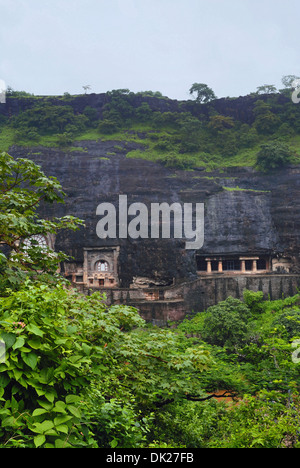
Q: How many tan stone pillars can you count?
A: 4